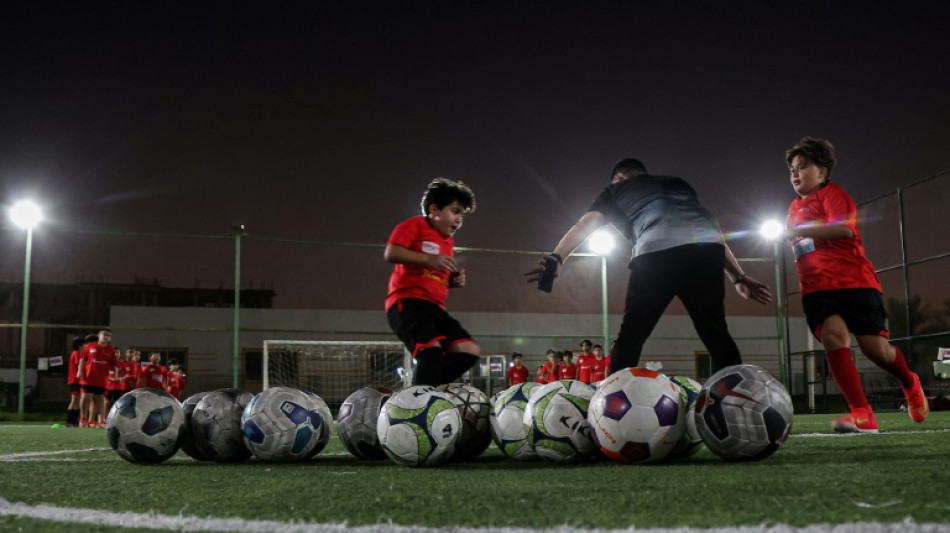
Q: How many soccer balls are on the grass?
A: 13